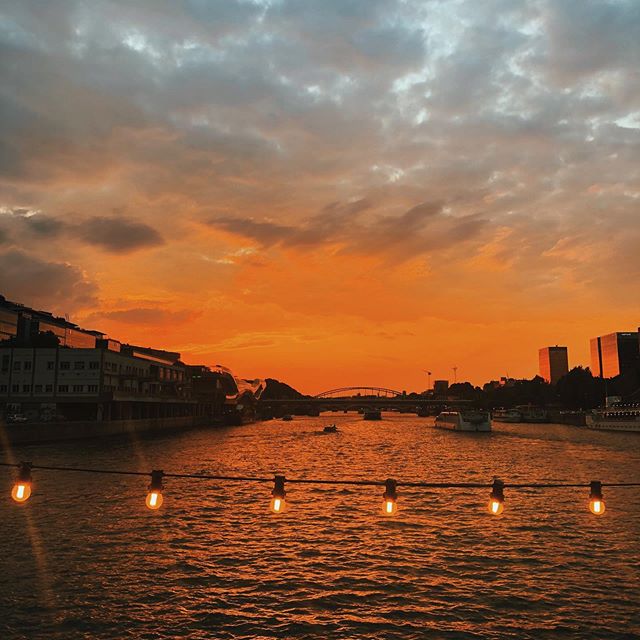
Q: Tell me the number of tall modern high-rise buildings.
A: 2